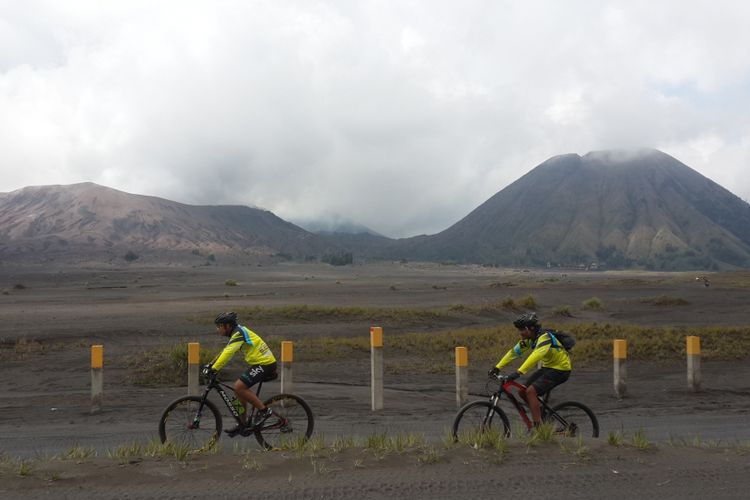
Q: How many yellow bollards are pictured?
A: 7